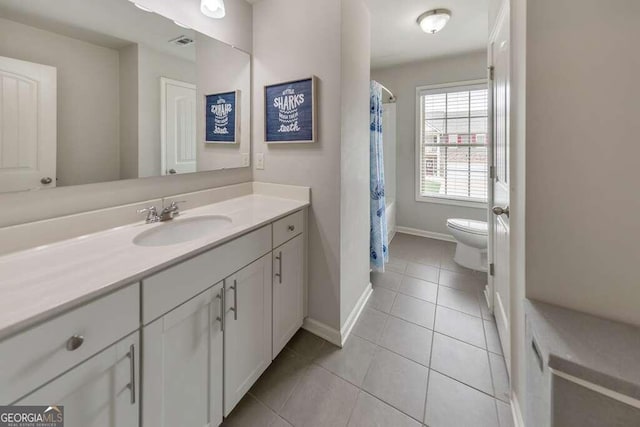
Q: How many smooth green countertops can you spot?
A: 0